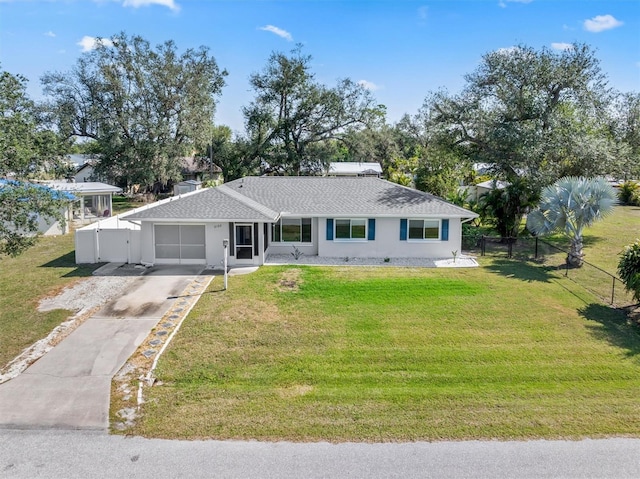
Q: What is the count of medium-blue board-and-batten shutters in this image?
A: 4